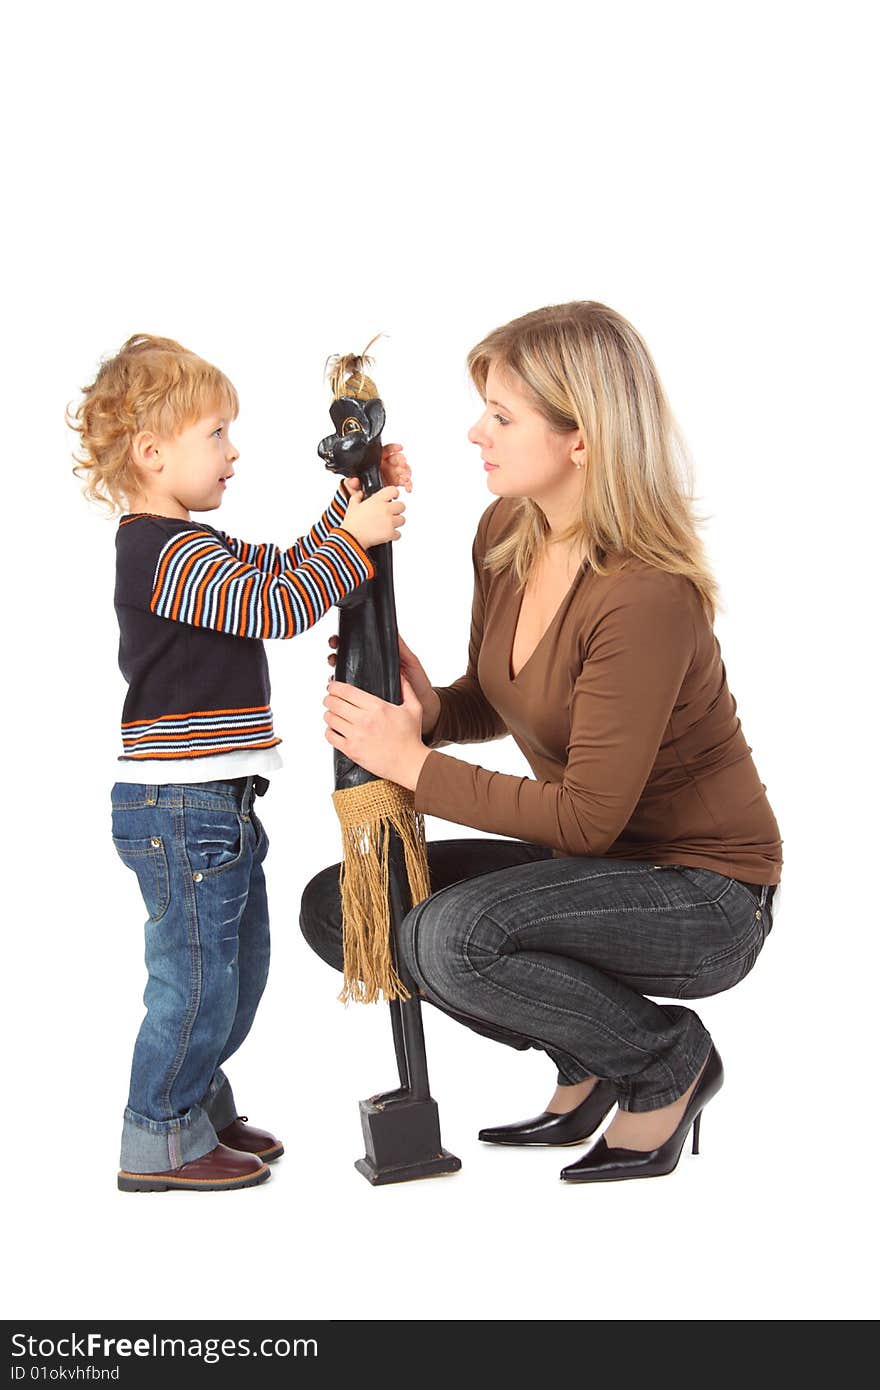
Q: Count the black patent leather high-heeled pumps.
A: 2